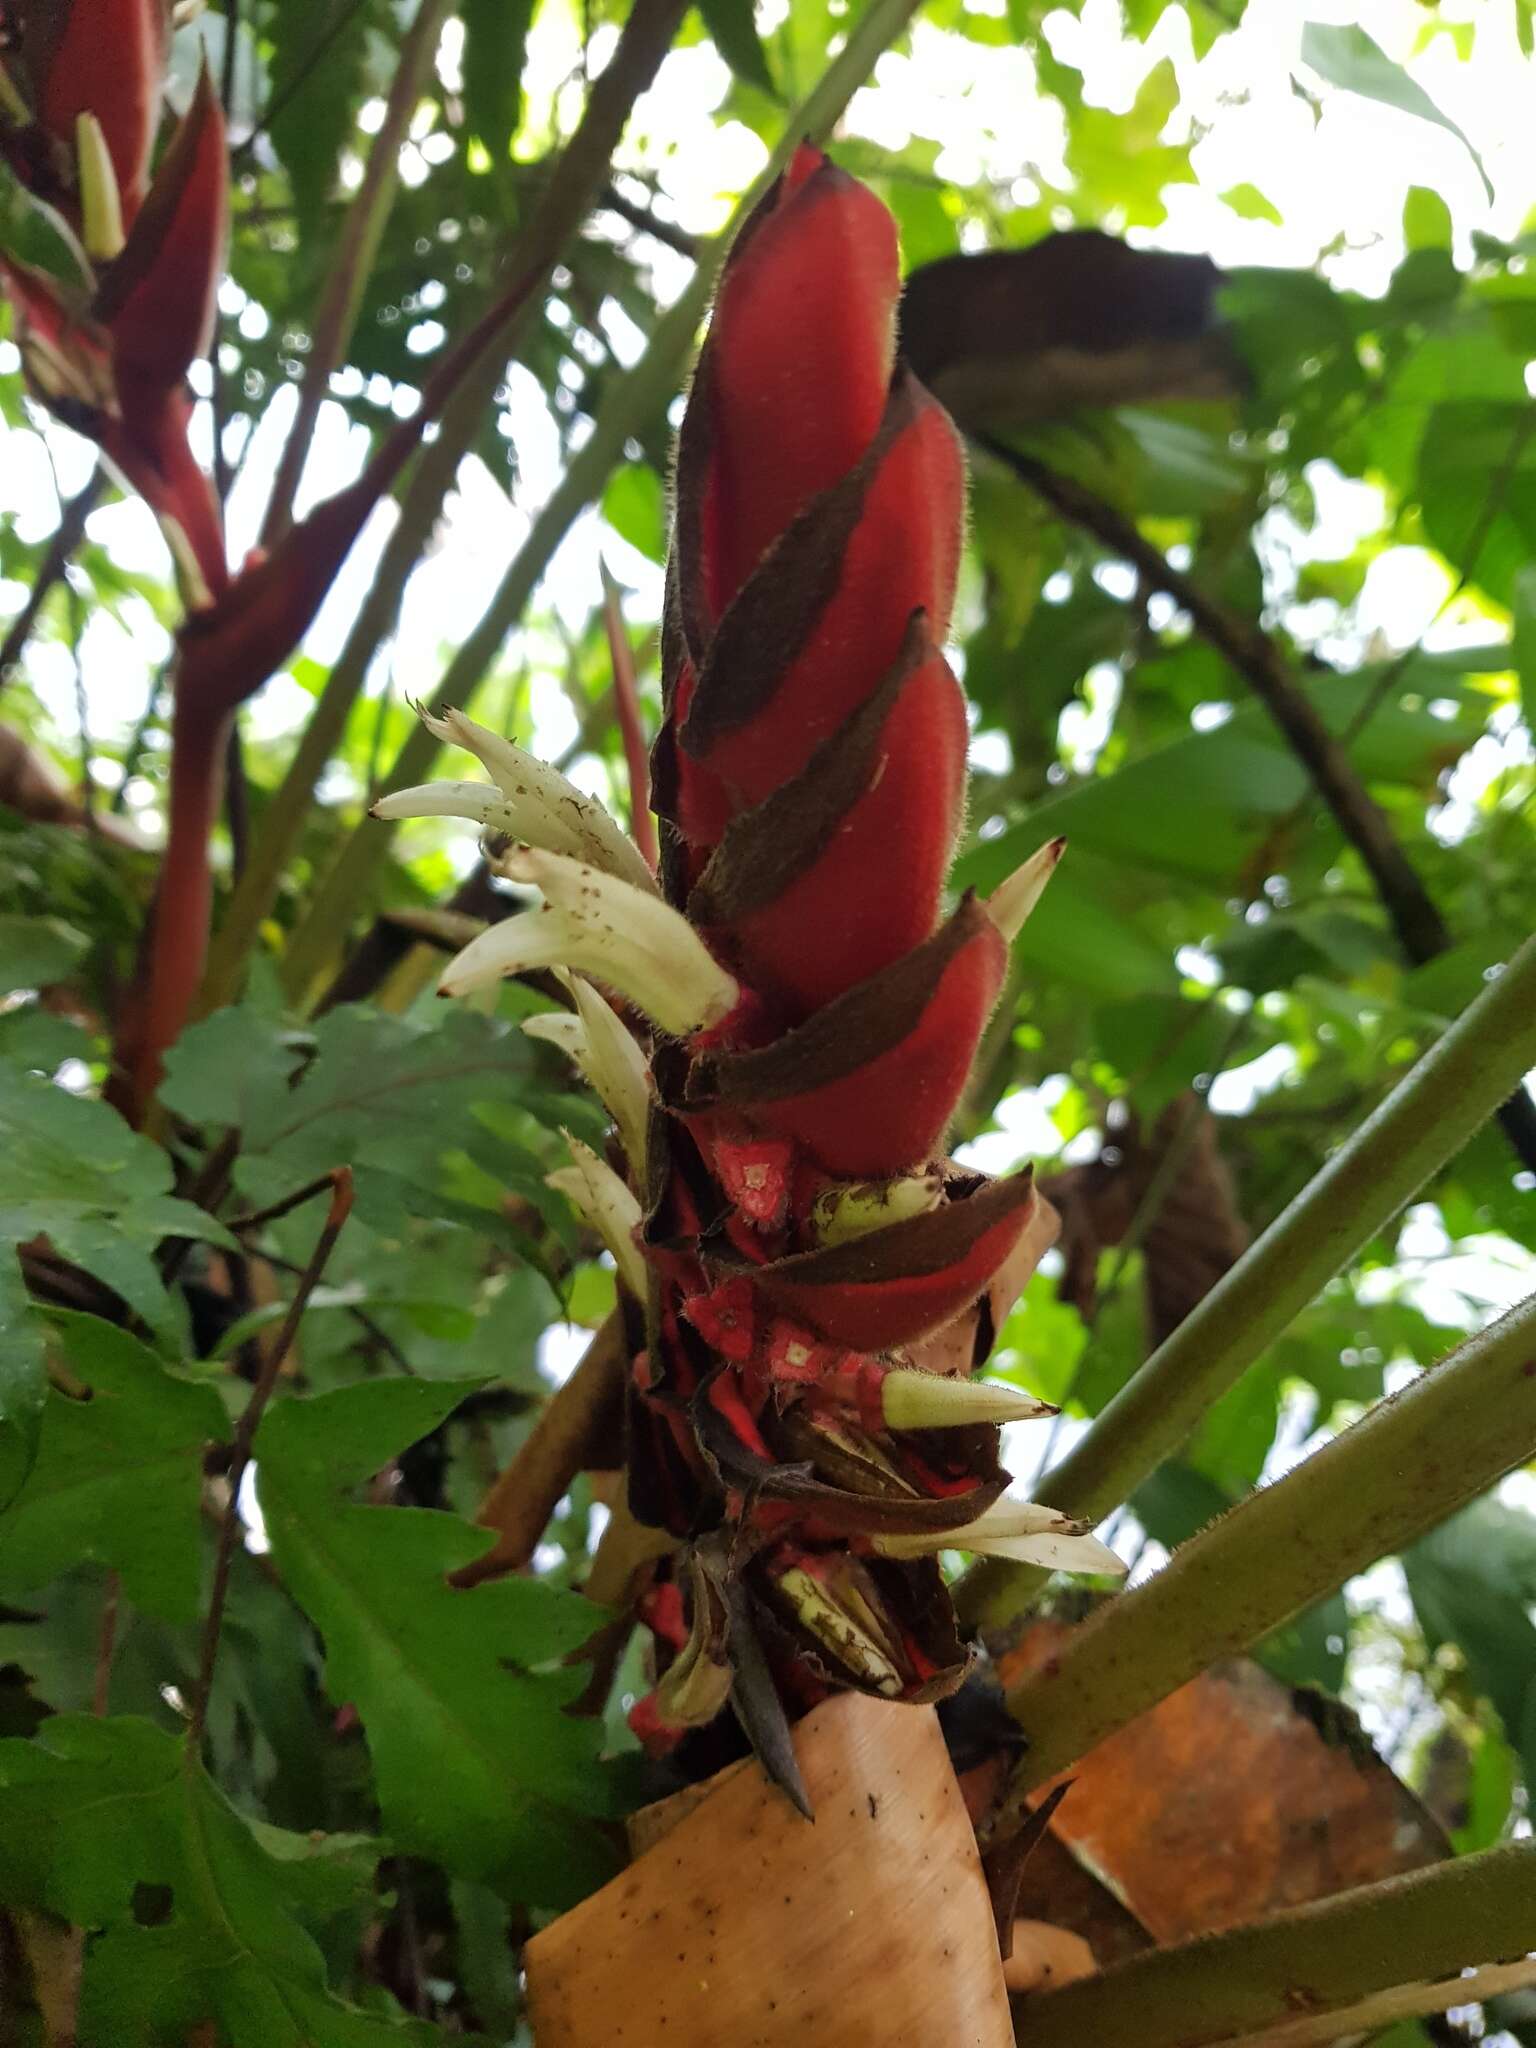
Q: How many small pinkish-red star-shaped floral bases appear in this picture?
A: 3